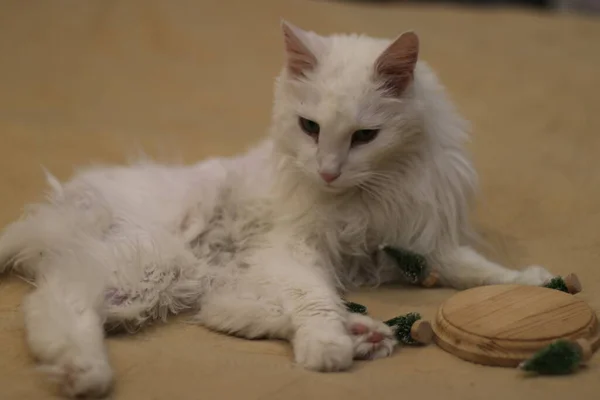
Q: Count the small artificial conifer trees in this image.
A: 5